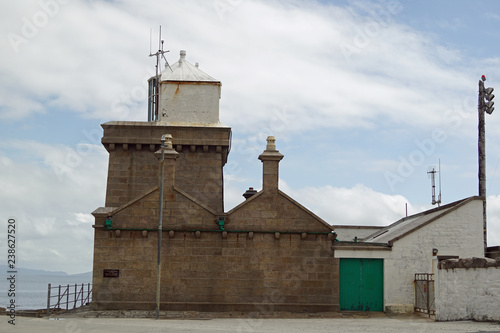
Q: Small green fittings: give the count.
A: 2